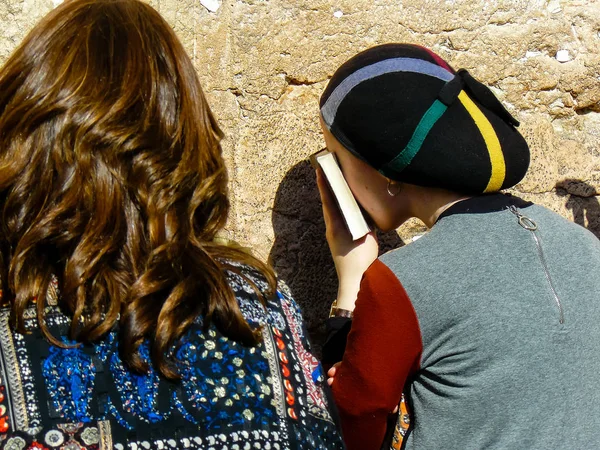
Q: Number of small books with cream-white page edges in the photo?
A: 1